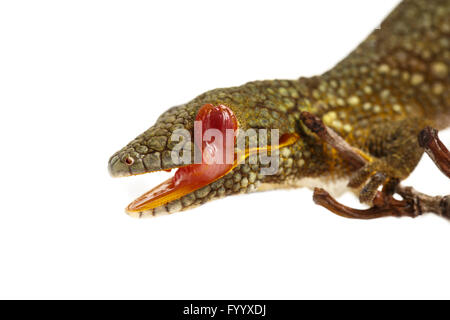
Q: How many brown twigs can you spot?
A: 3